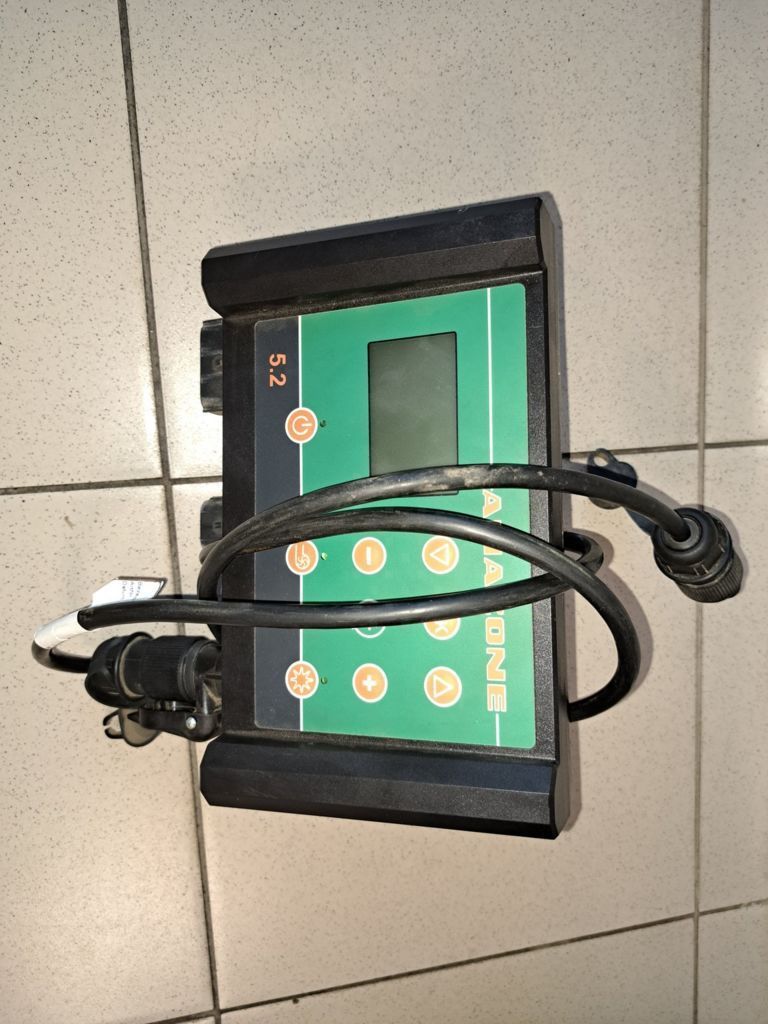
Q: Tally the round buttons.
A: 9